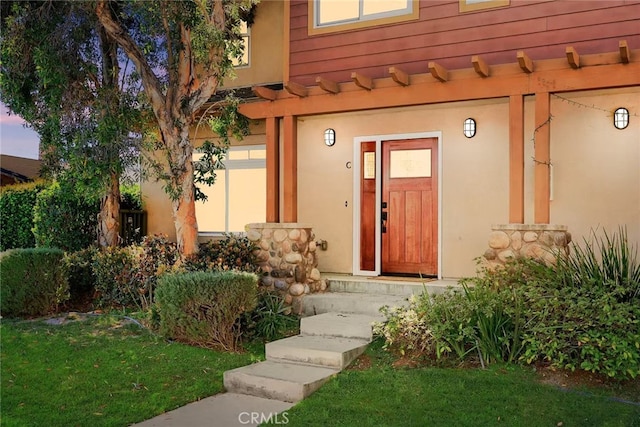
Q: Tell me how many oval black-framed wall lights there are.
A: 3